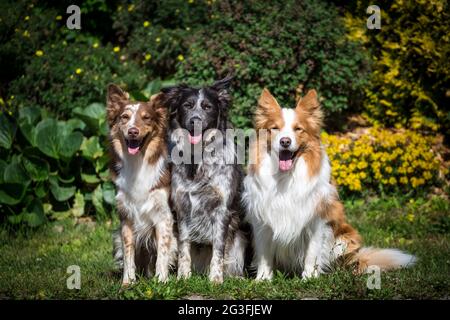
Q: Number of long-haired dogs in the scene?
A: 3